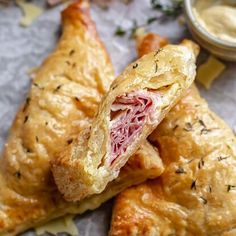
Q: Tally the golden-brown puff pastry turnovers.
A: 3